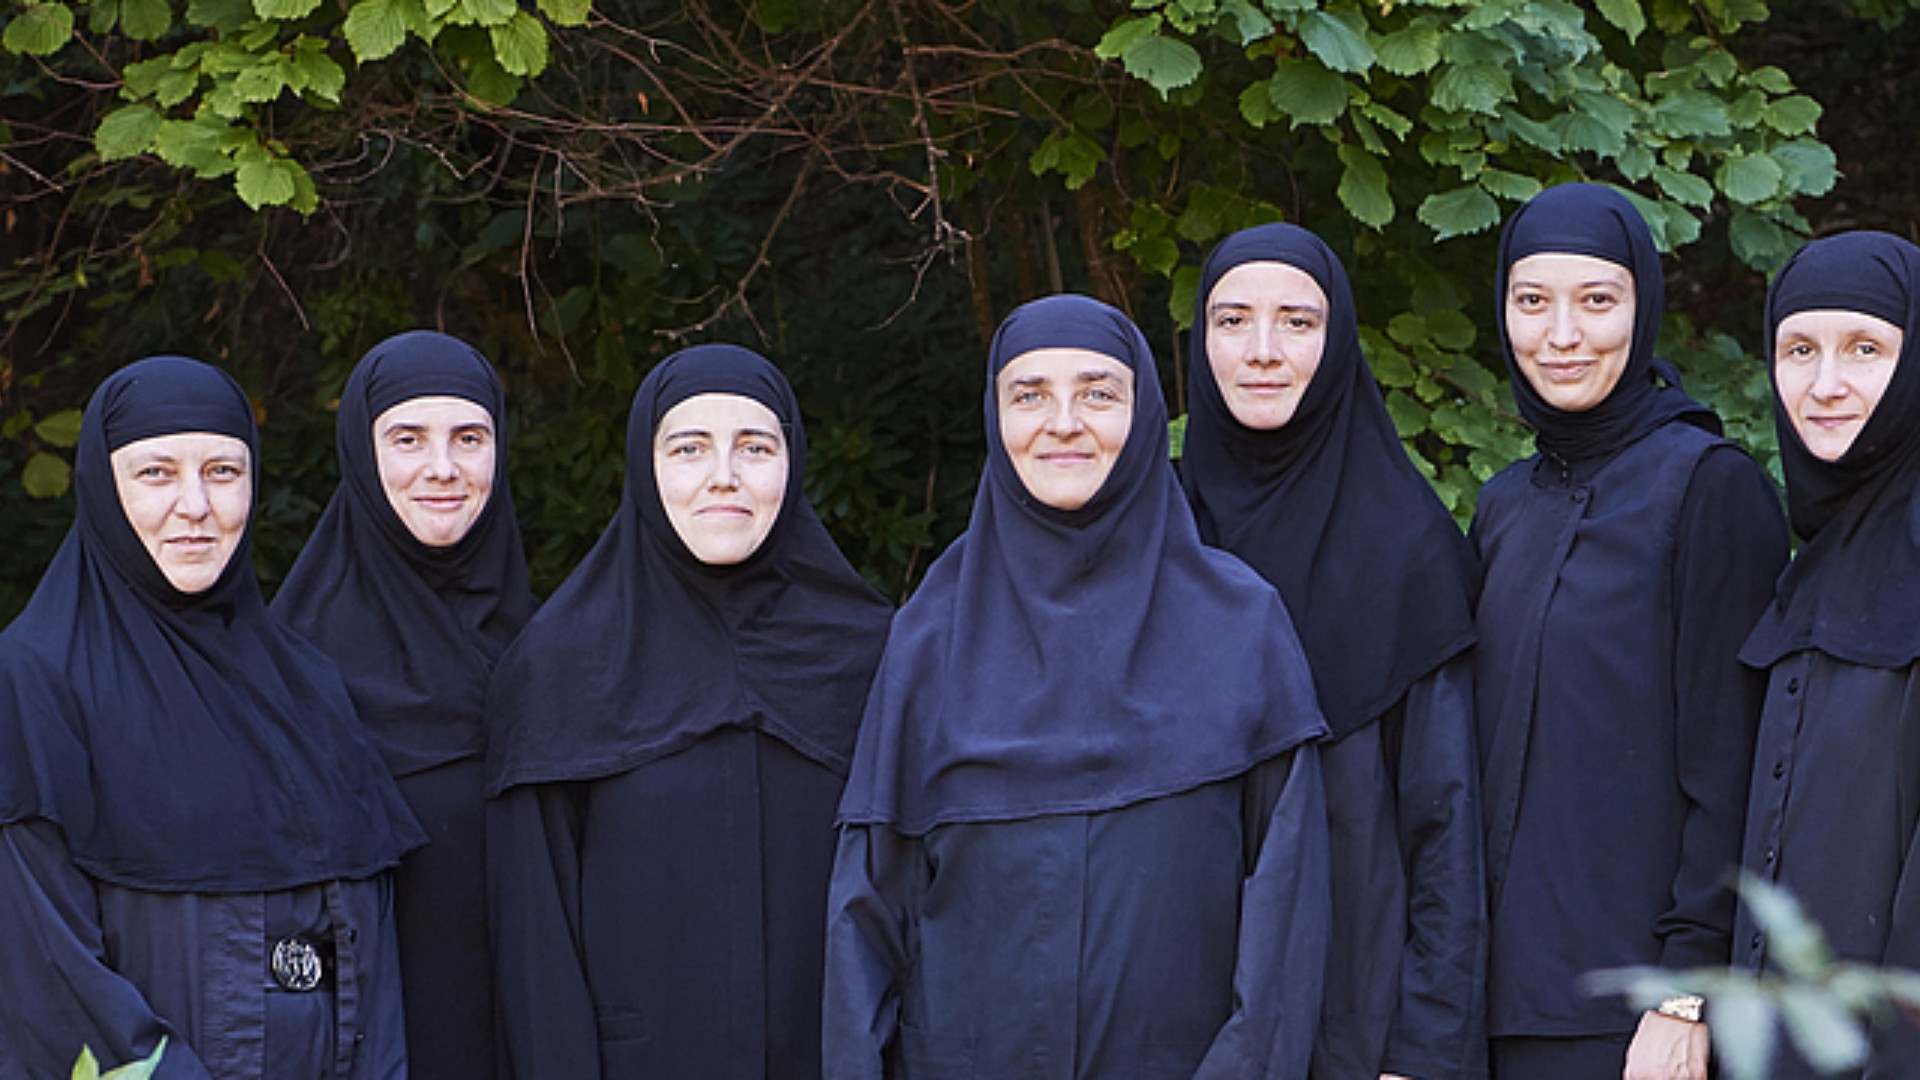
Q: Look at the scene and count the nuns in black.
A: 7